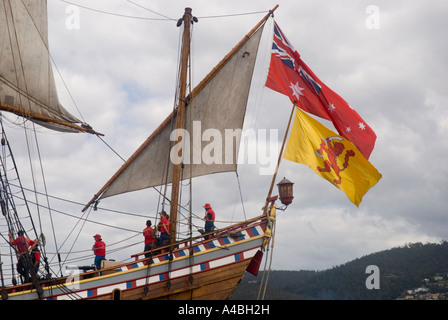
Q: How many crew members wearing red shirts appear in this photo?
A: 6